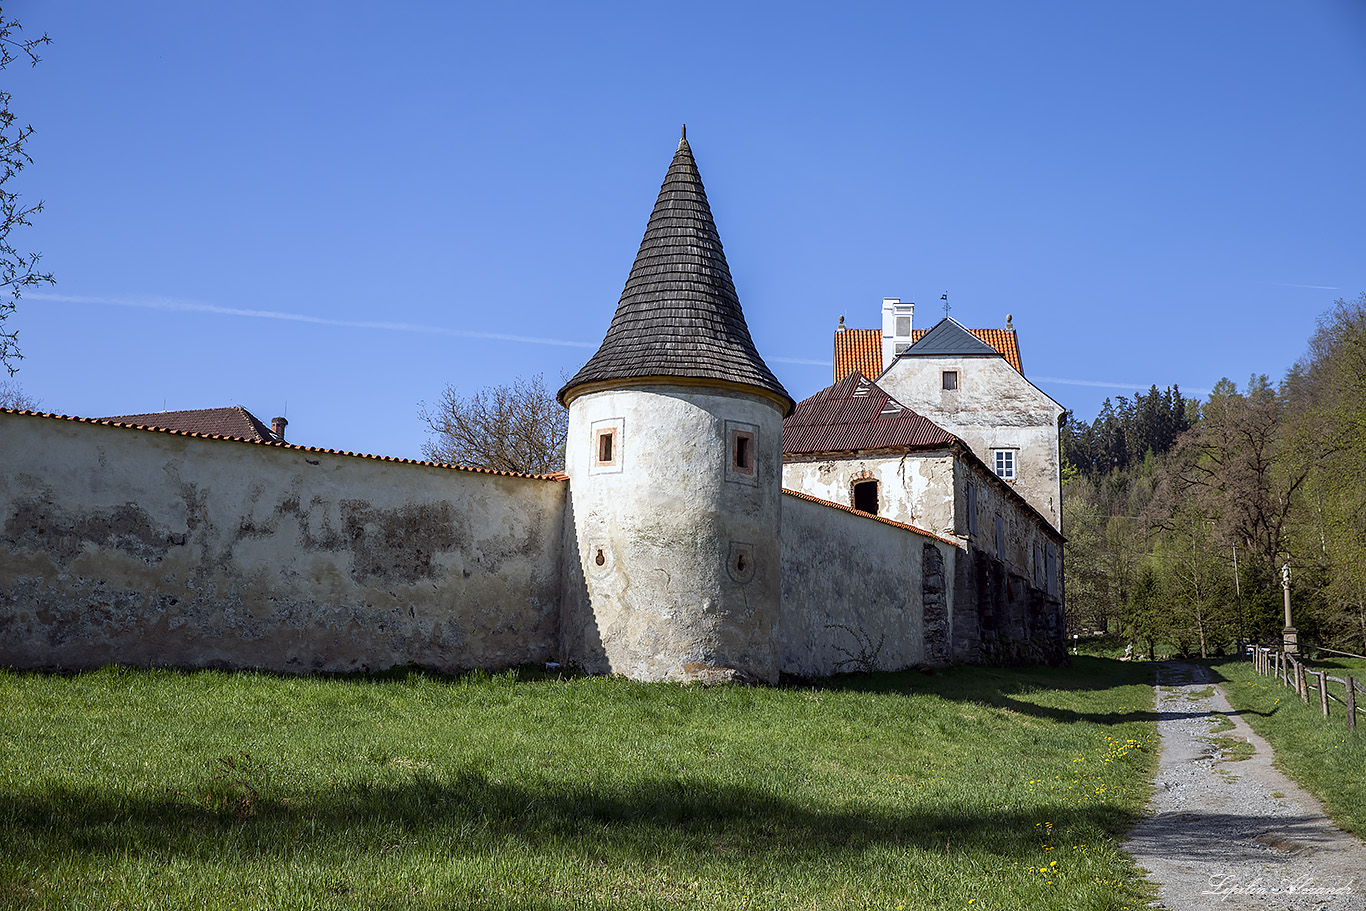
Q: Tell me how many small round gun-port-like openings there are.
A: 2